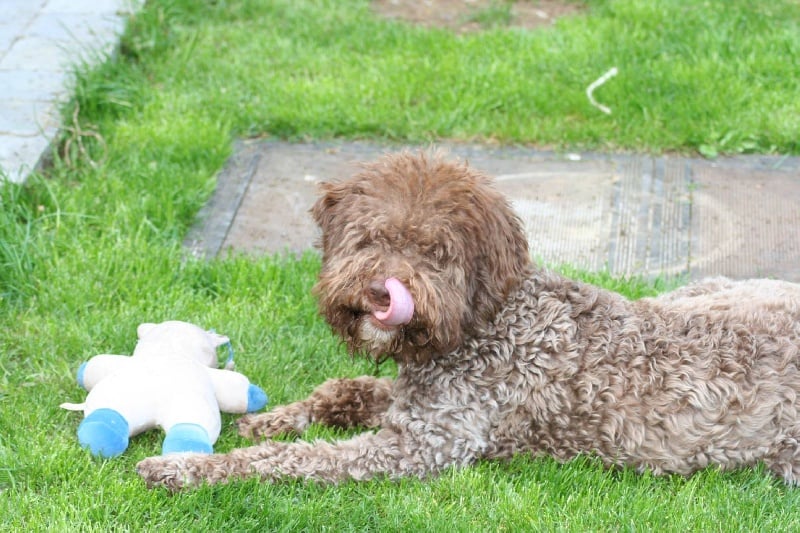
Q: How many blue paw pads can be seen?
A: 4